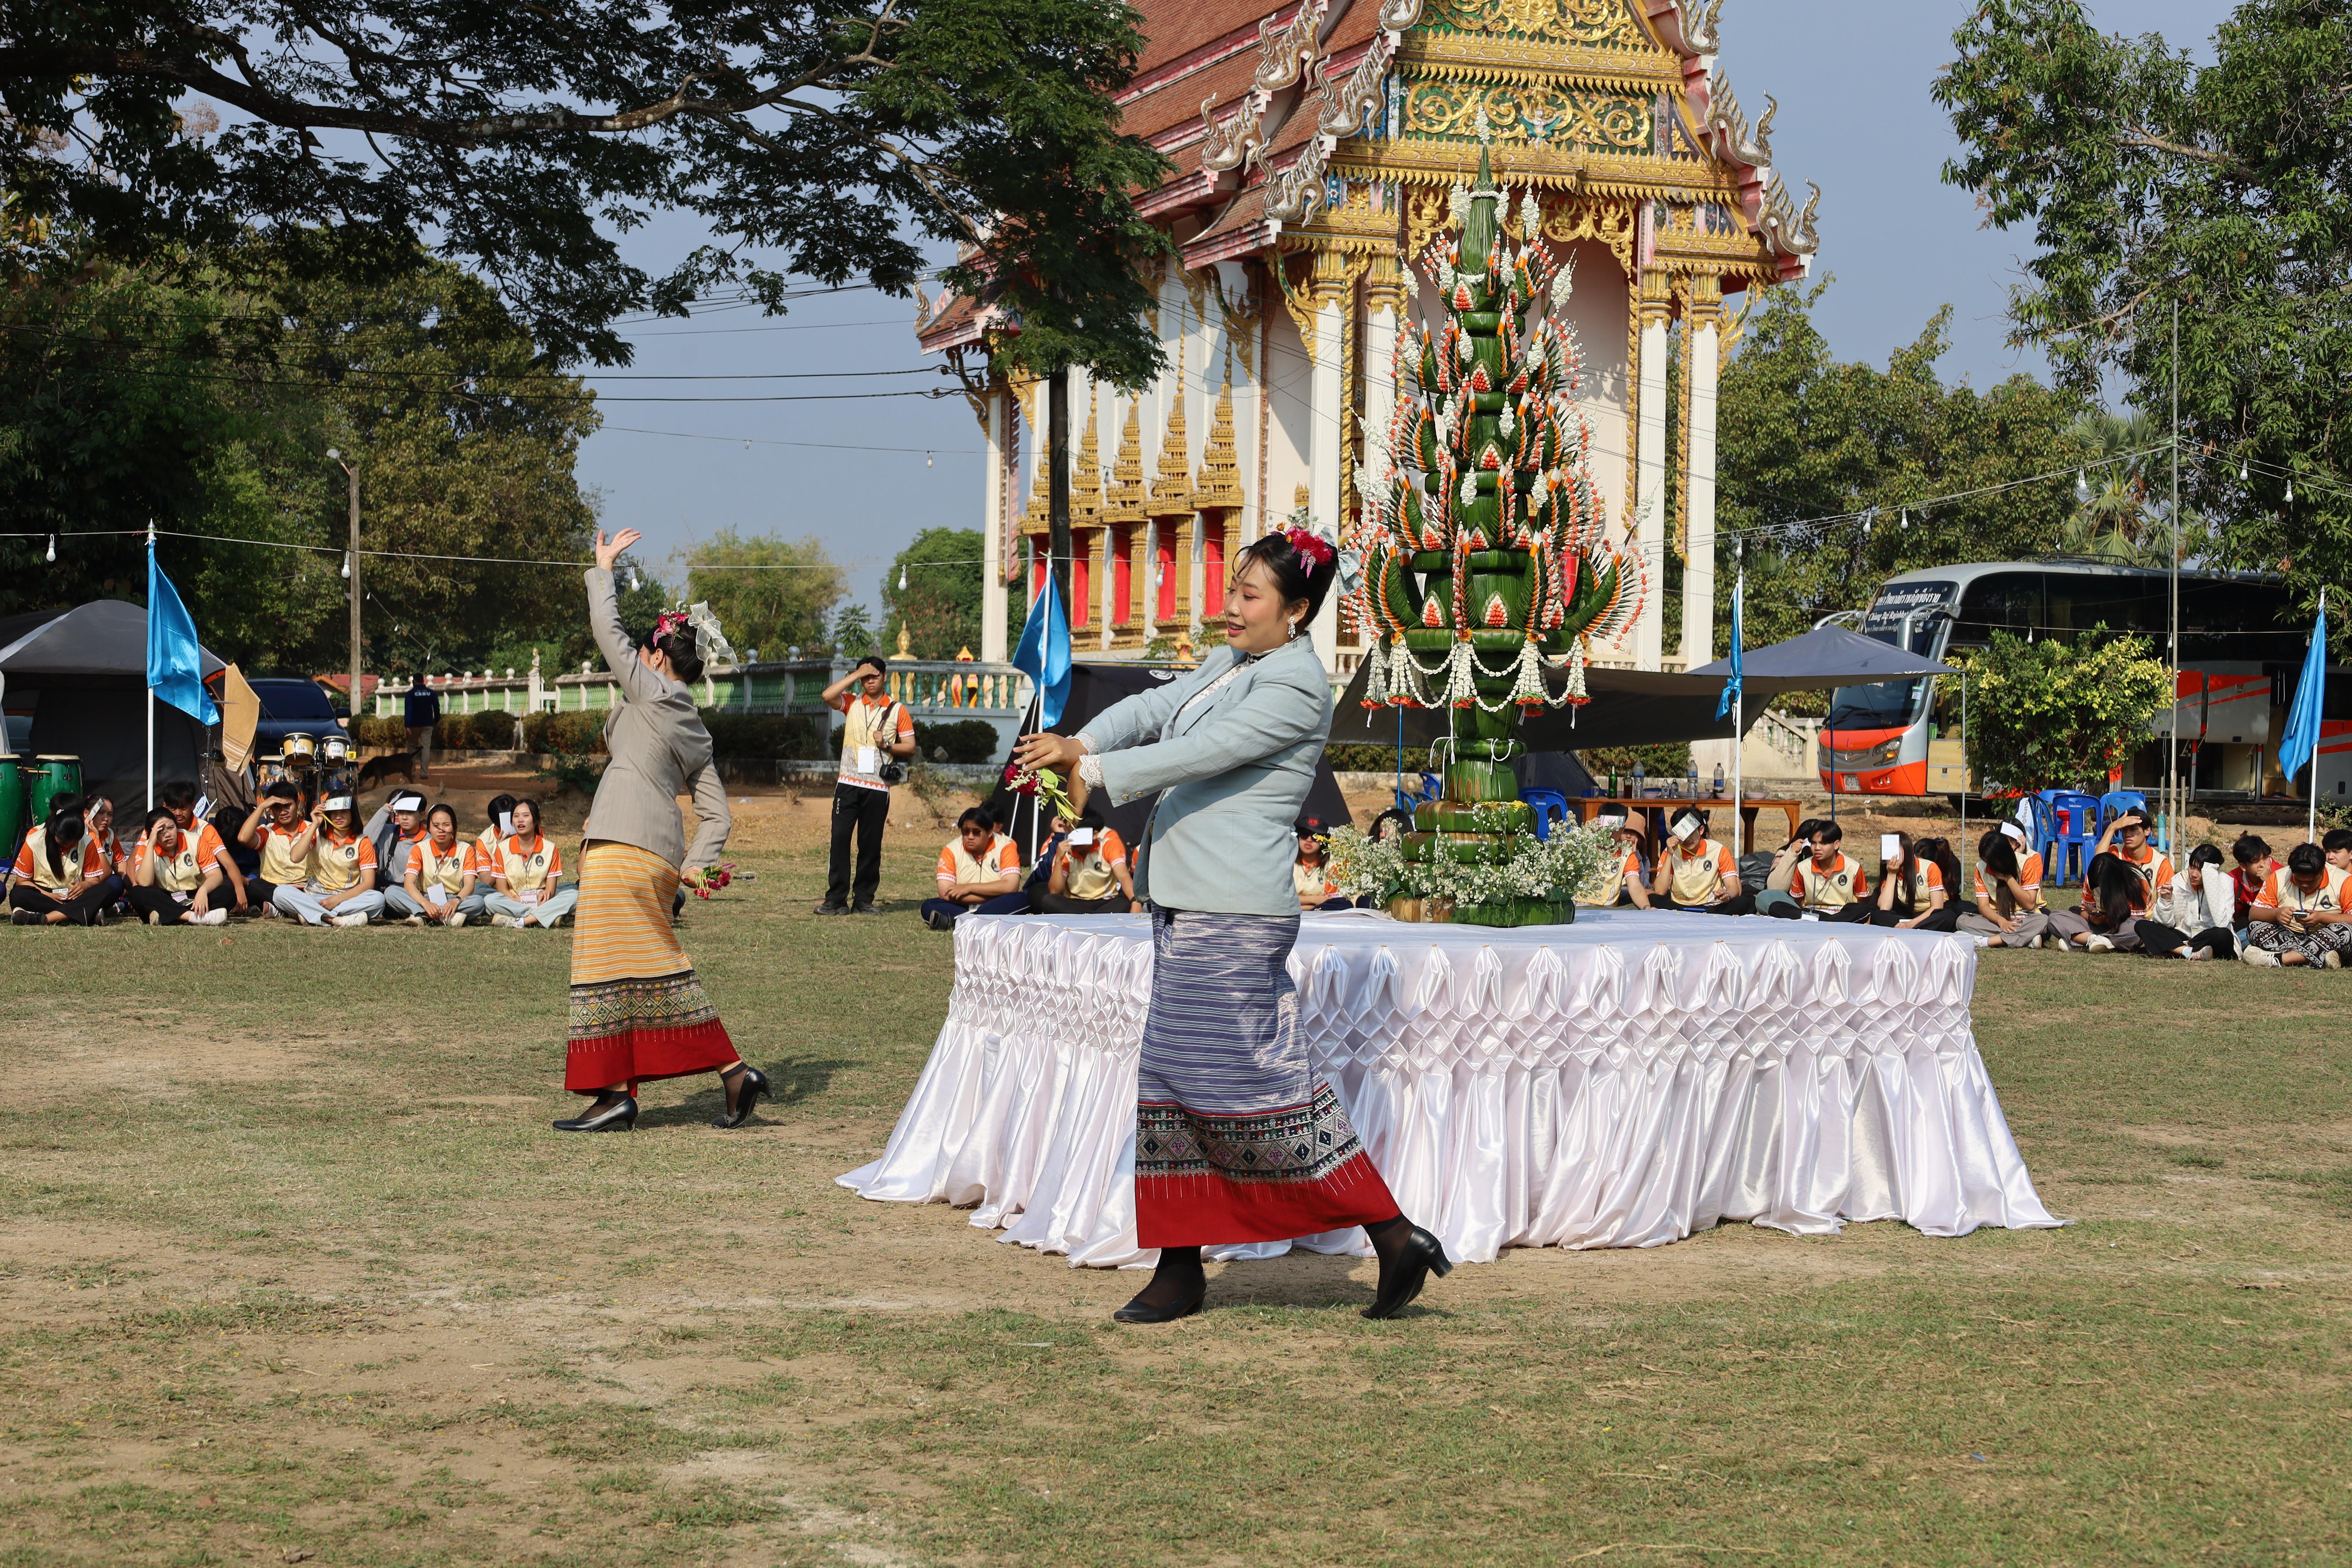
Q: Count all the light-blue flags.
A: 4